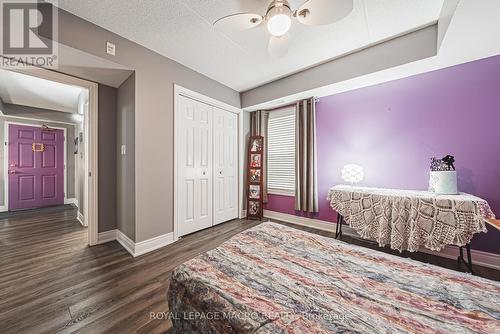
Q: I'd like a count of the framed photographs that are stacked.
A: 5